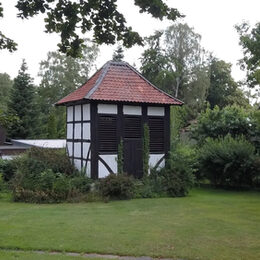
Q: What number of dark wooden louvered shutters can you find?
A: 3